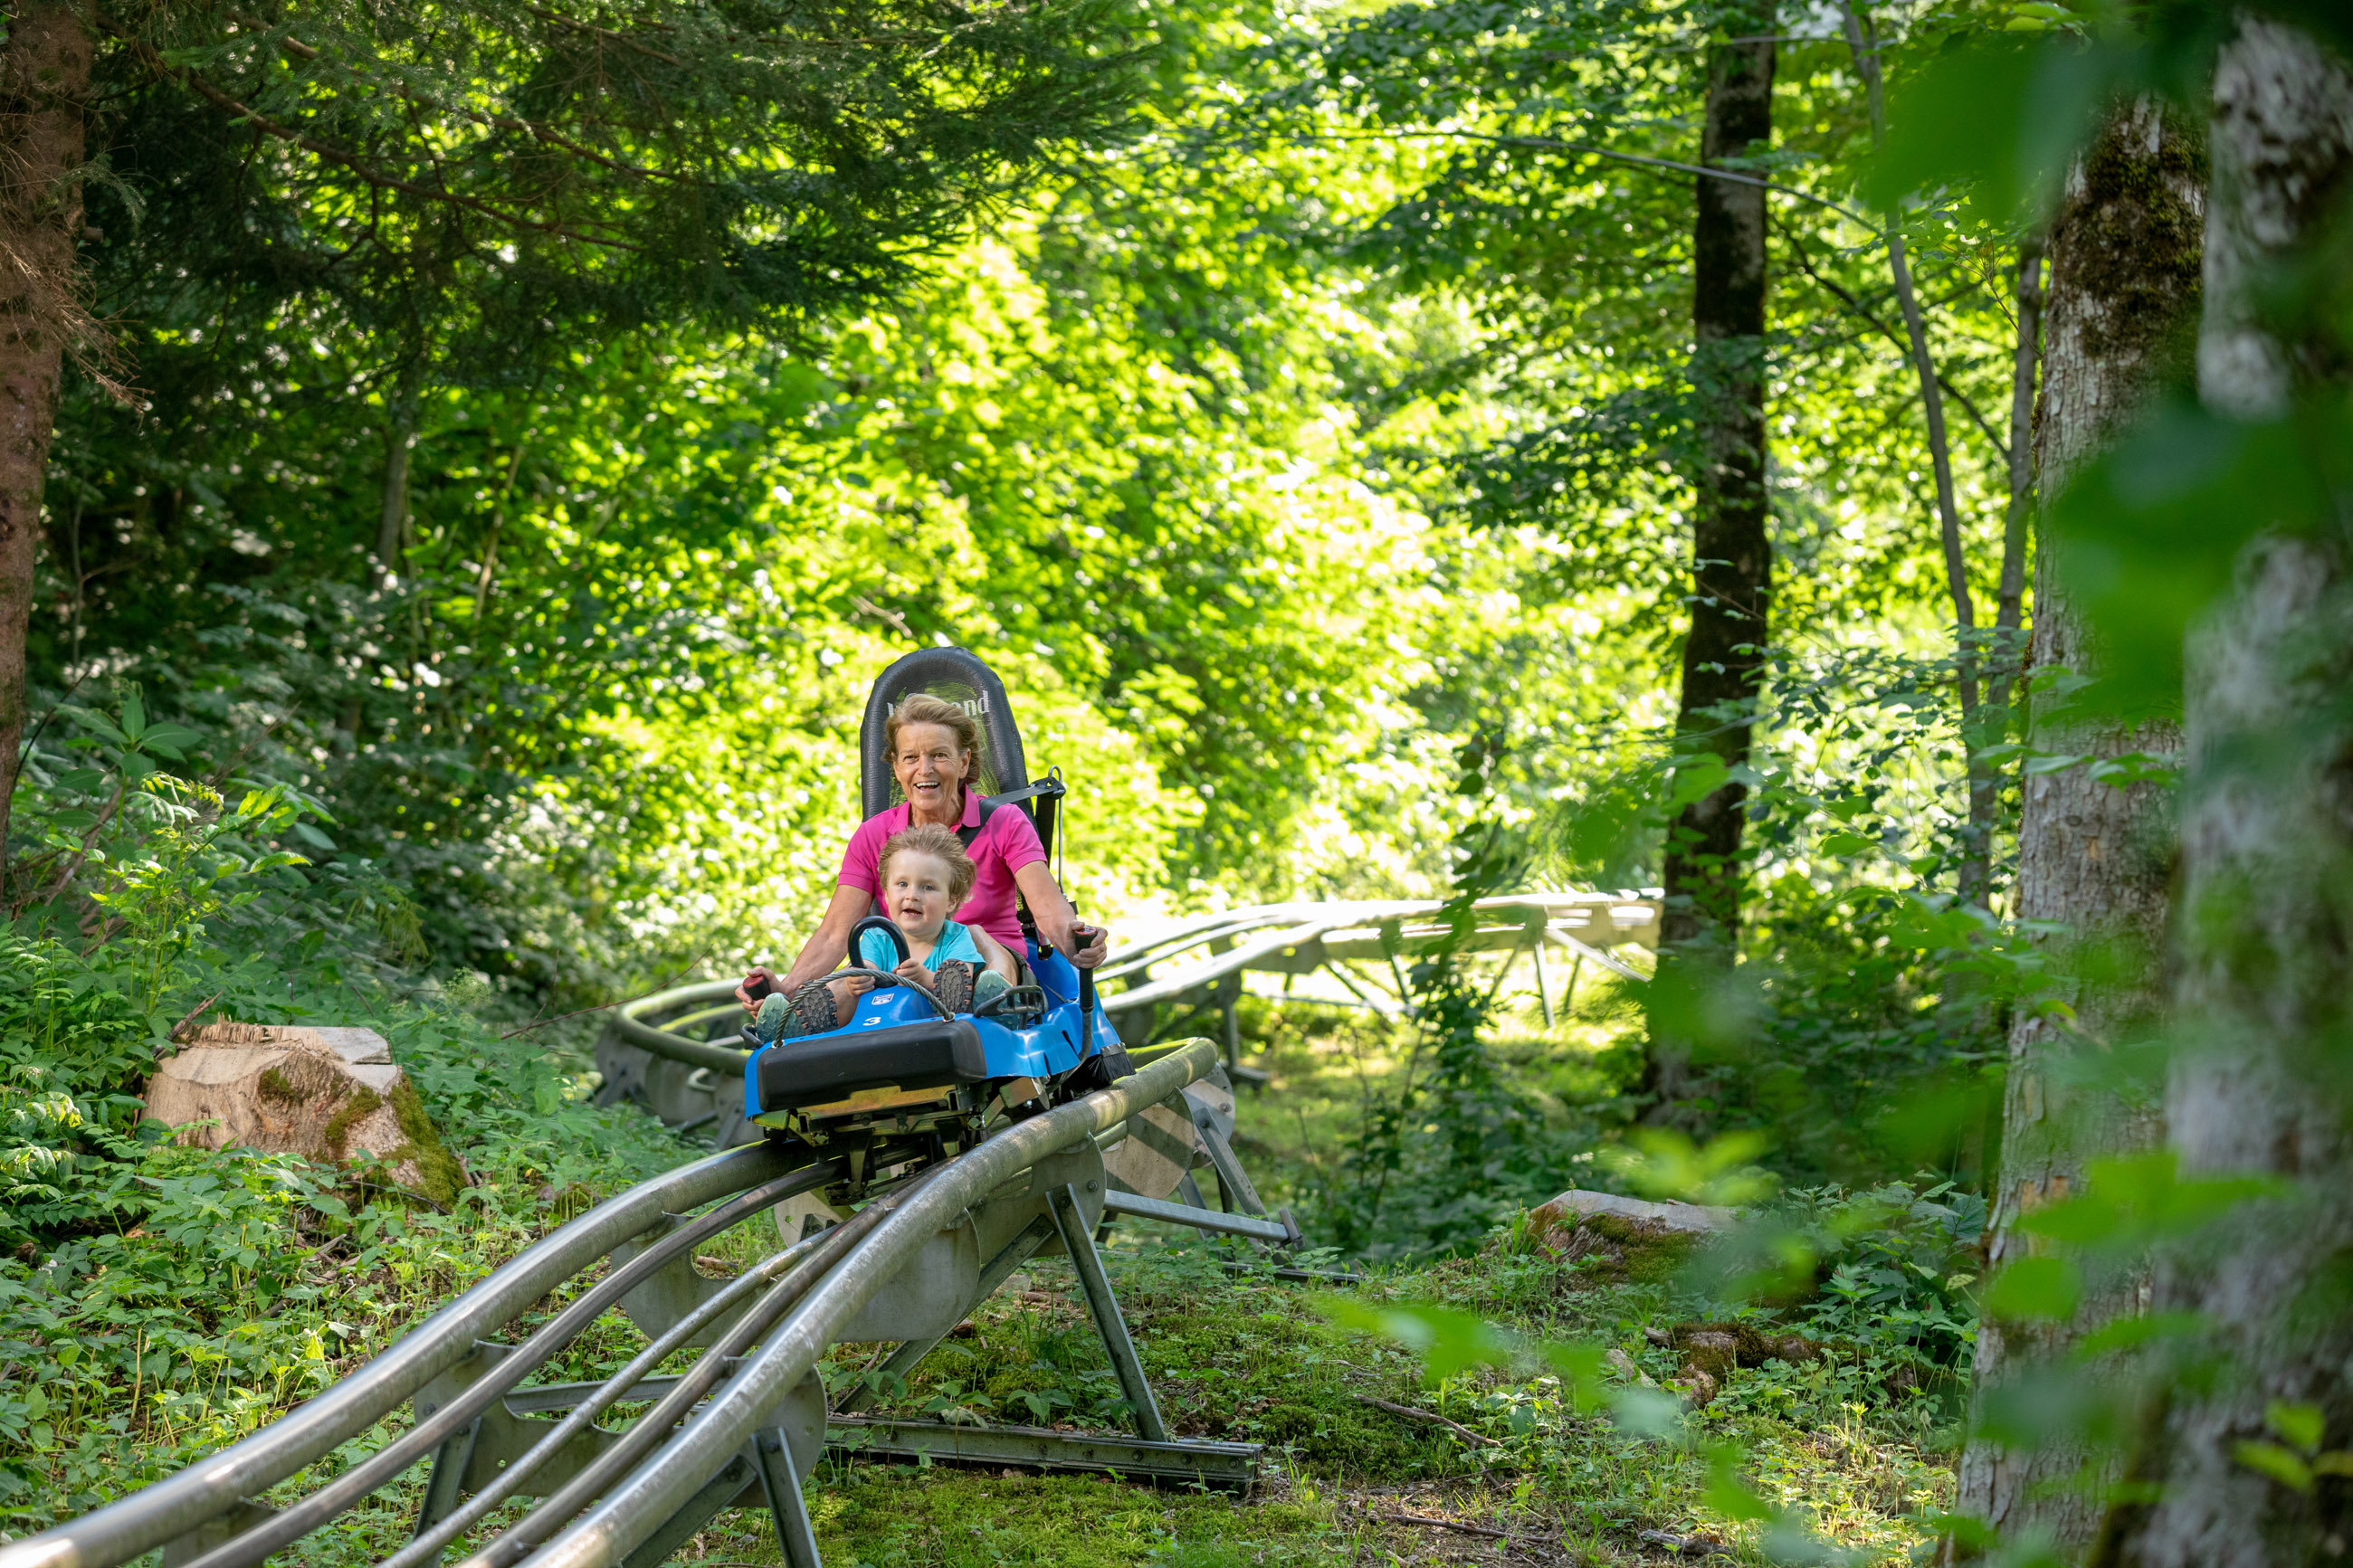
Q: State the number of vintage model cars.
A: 0